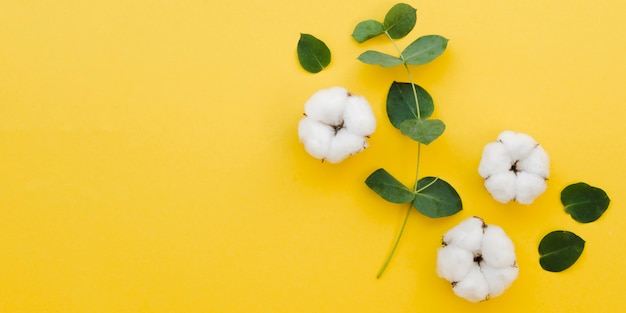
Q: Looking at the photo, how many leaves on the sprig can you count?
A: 8